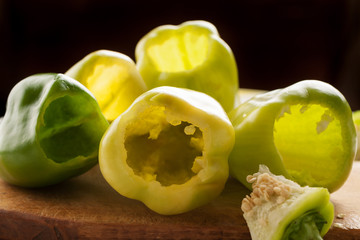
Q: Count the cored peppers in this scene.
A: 5